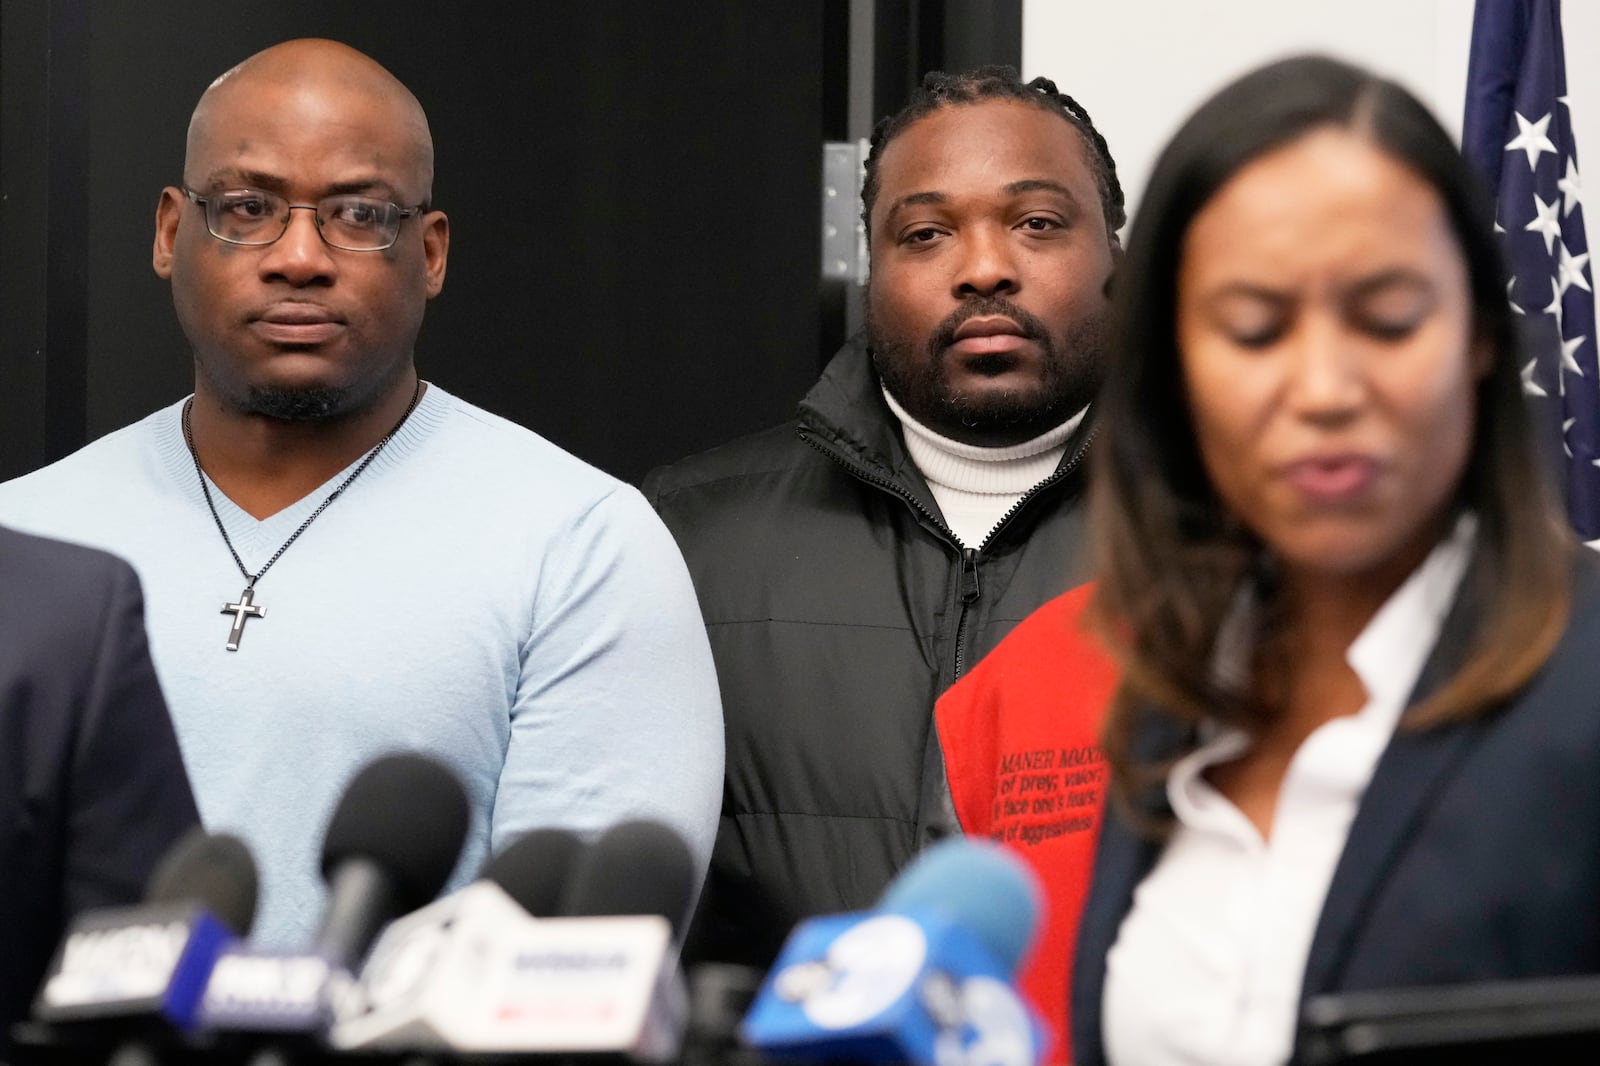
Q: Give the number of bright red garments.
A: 1